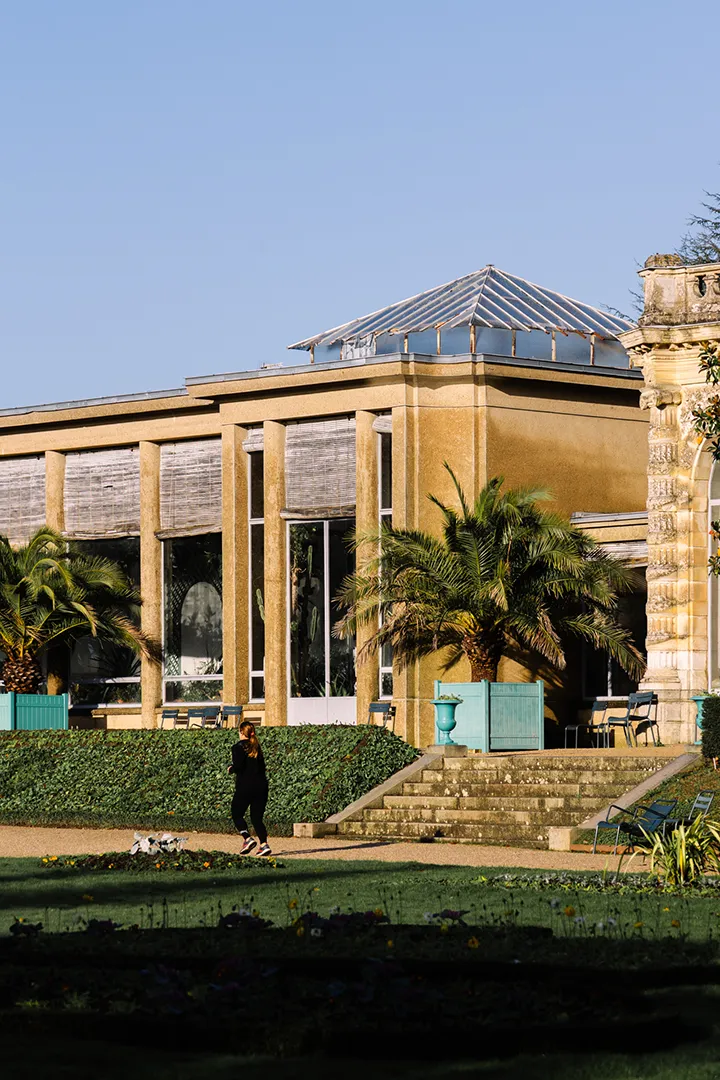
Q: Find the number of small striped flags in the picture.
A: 0